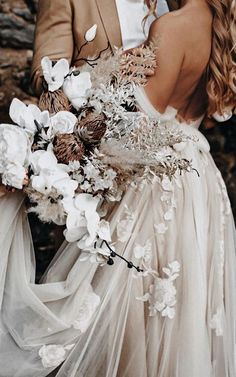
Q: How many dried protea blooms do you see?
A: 3